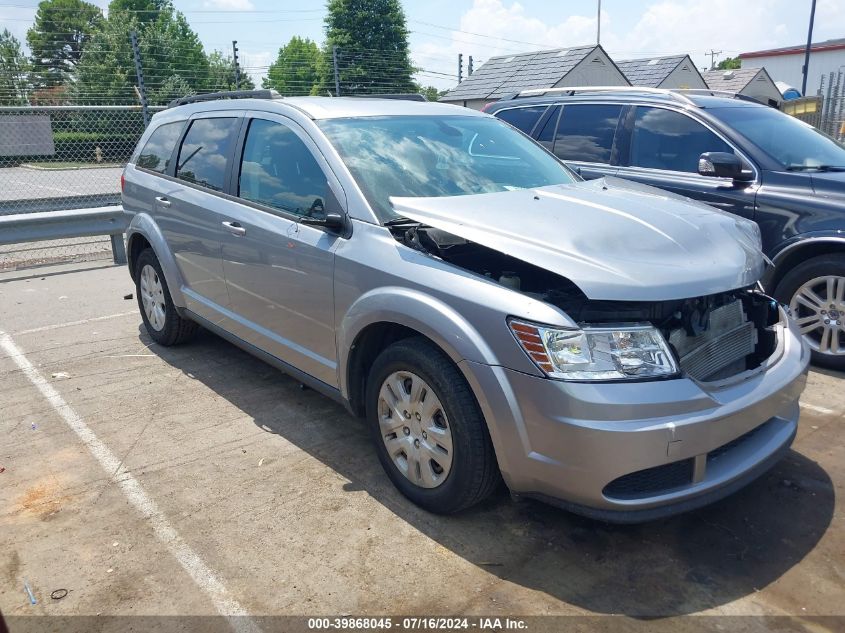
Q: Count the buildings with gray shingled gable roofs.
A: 3